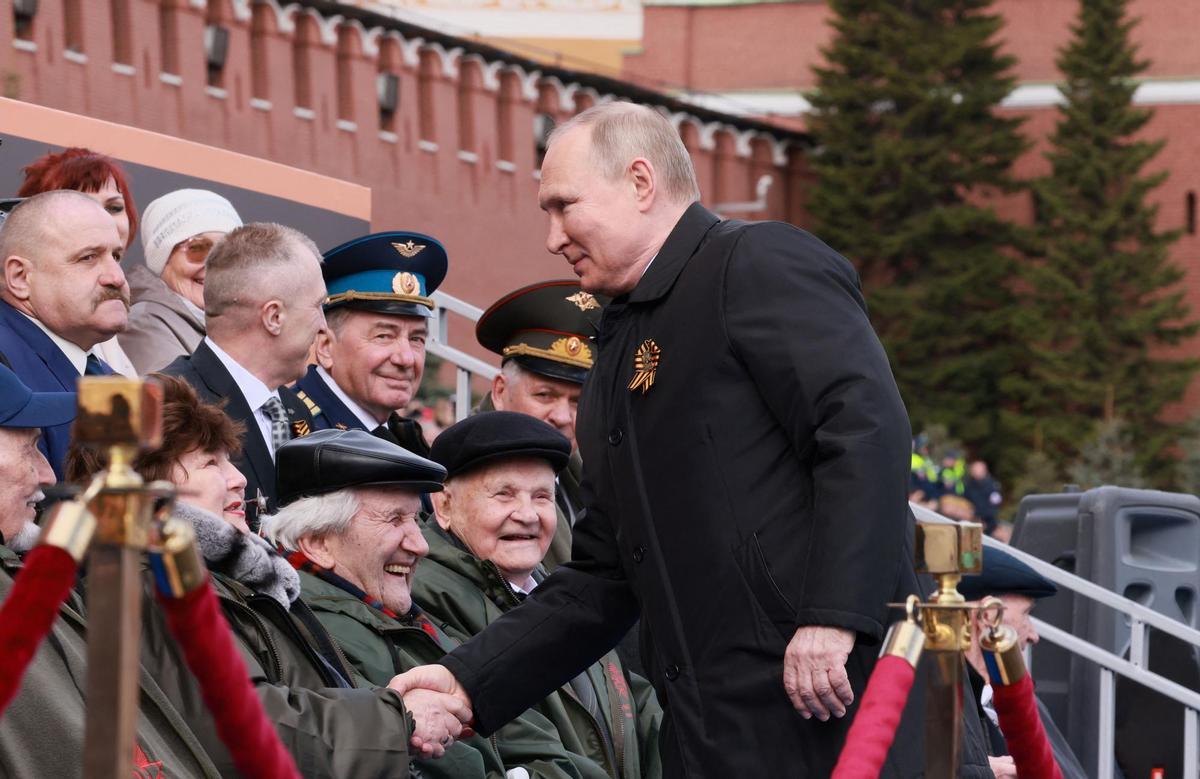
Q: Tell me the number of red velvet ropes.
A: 4